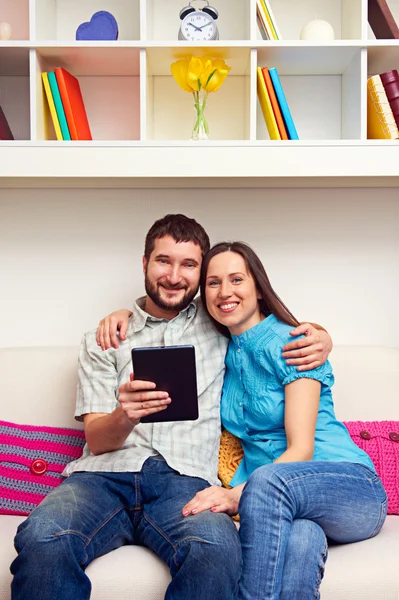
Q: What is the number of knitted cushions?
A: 3